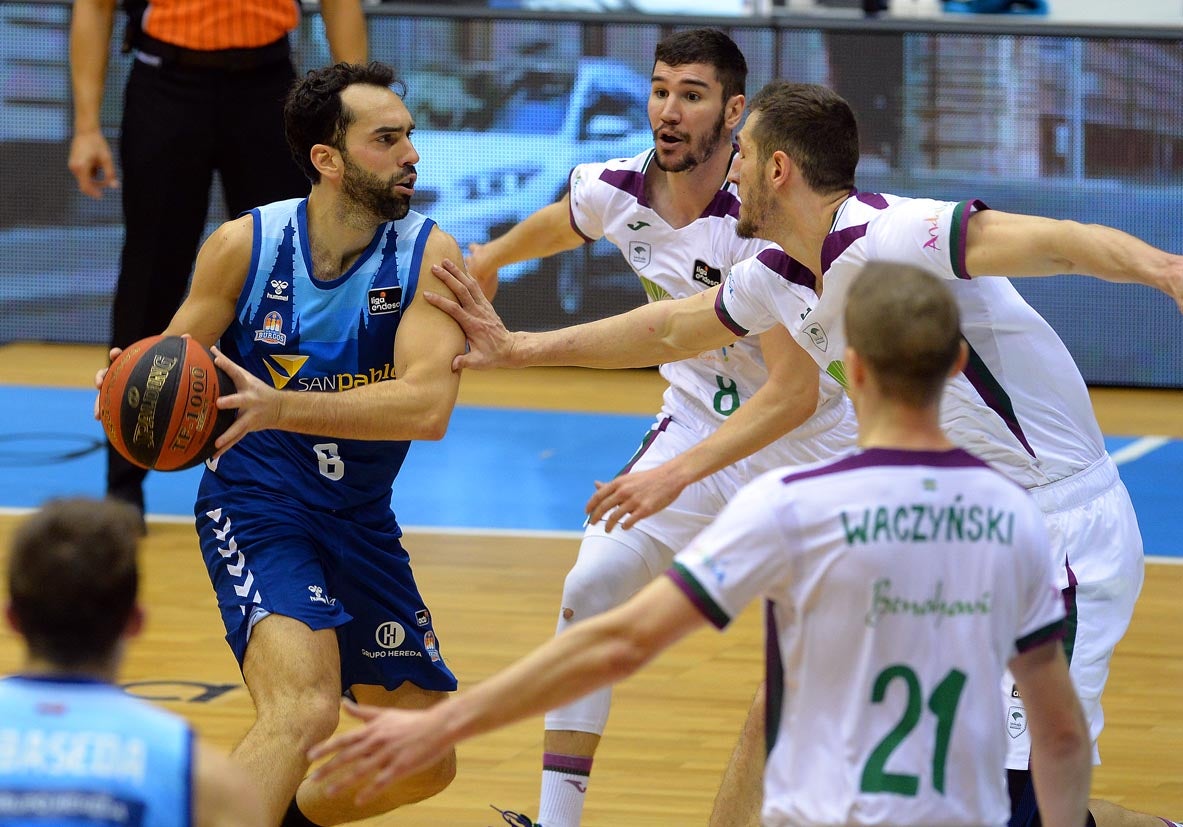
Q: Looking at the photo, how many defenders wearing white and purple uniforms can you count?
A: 3